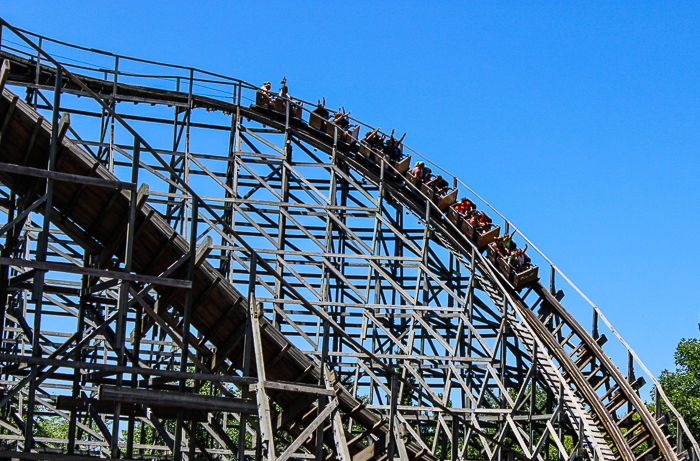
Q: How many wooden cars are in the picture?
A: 6